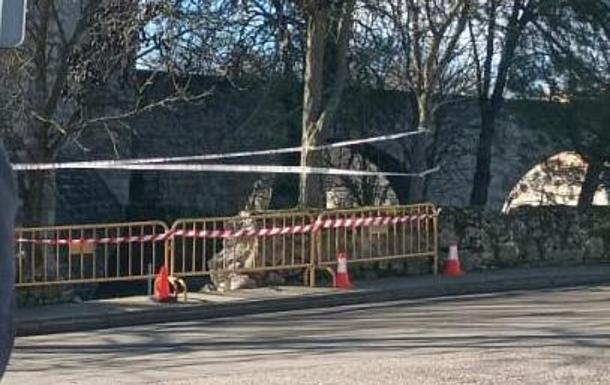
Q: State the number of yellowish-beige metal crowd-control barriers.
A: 3